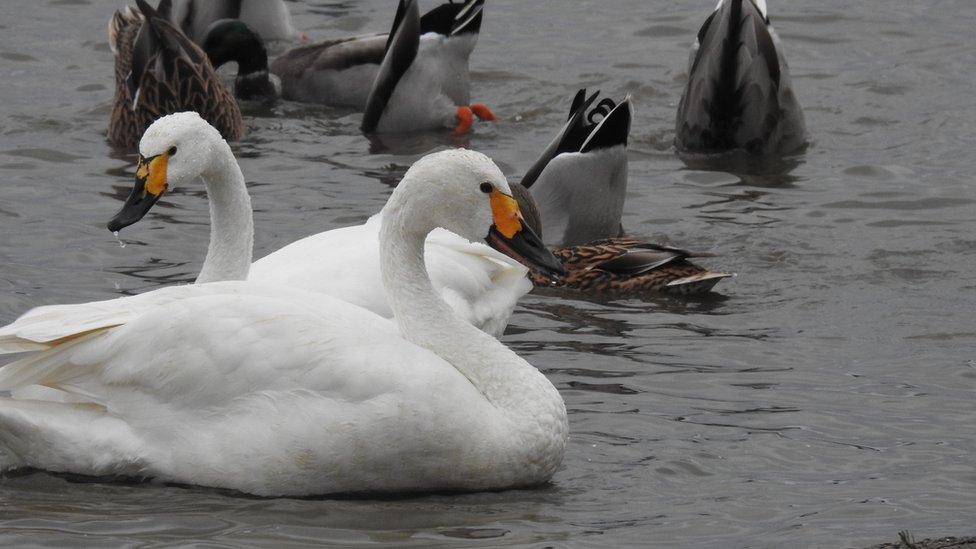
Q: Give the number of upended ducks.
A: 5